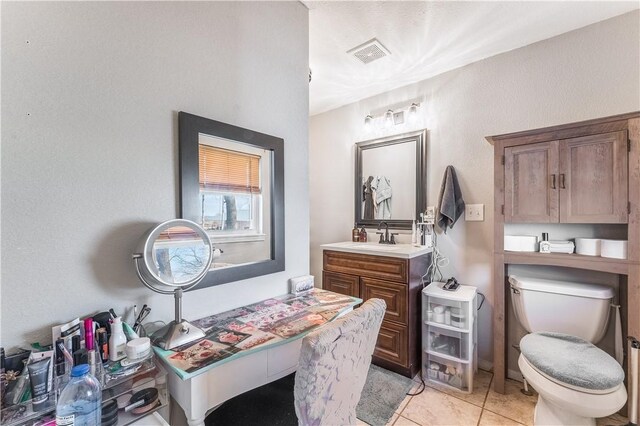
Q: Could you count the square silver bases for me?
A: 1